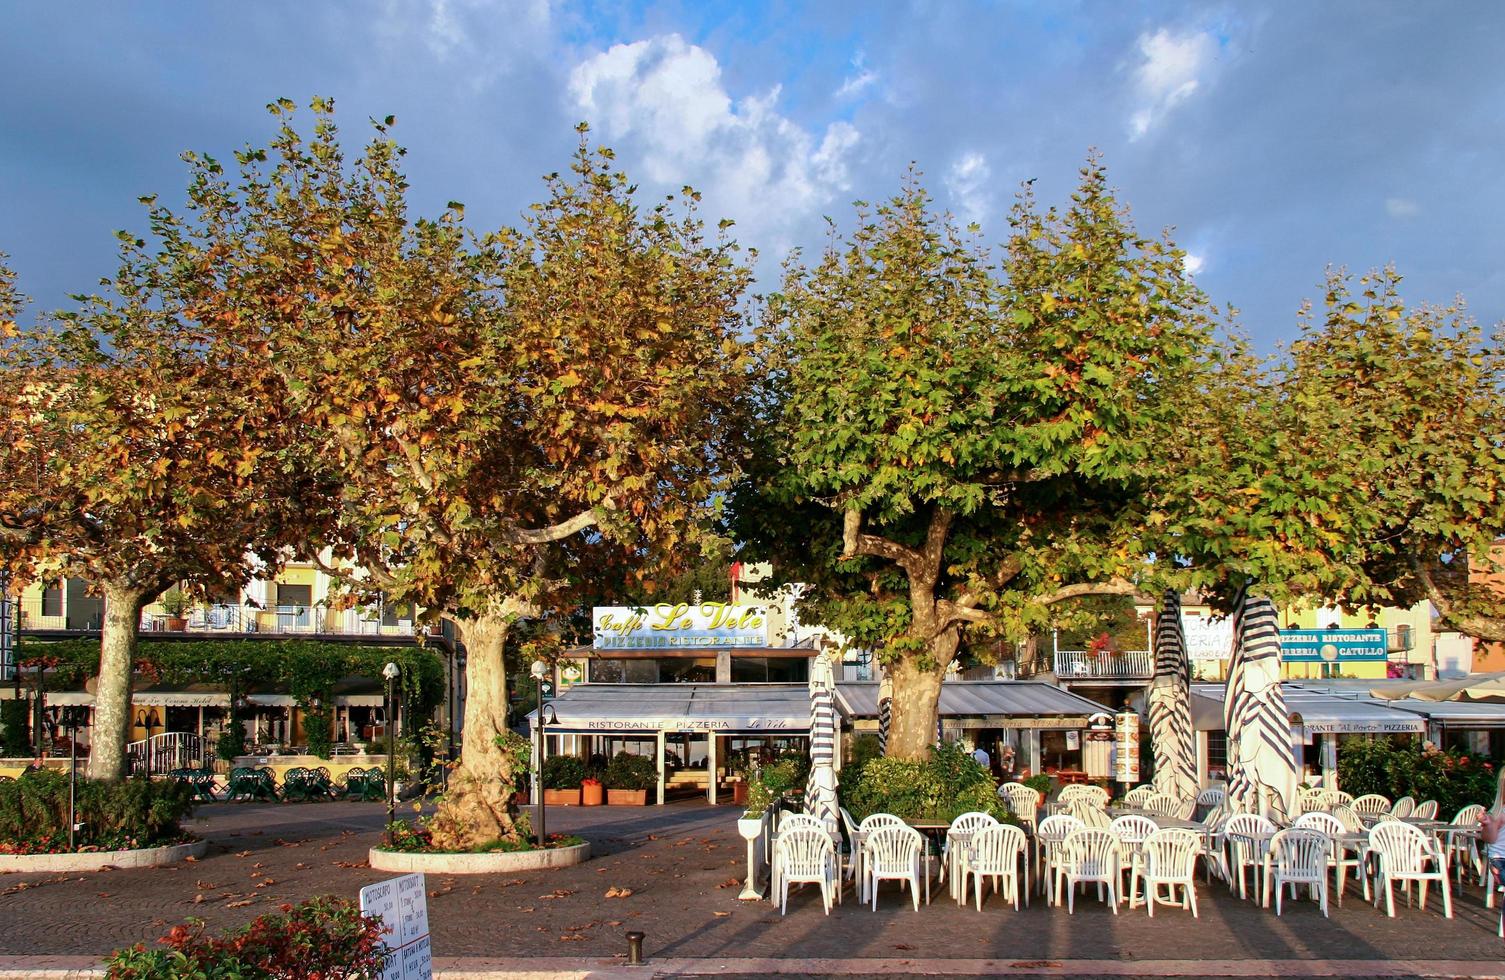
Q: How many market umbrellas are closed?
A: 4